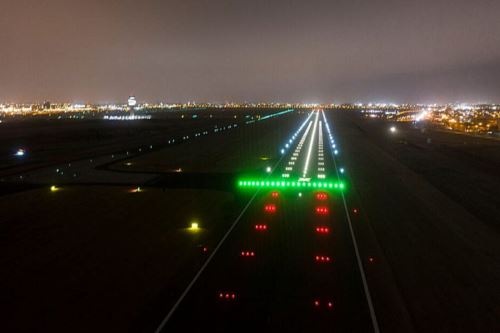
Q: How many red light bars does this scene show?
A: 10